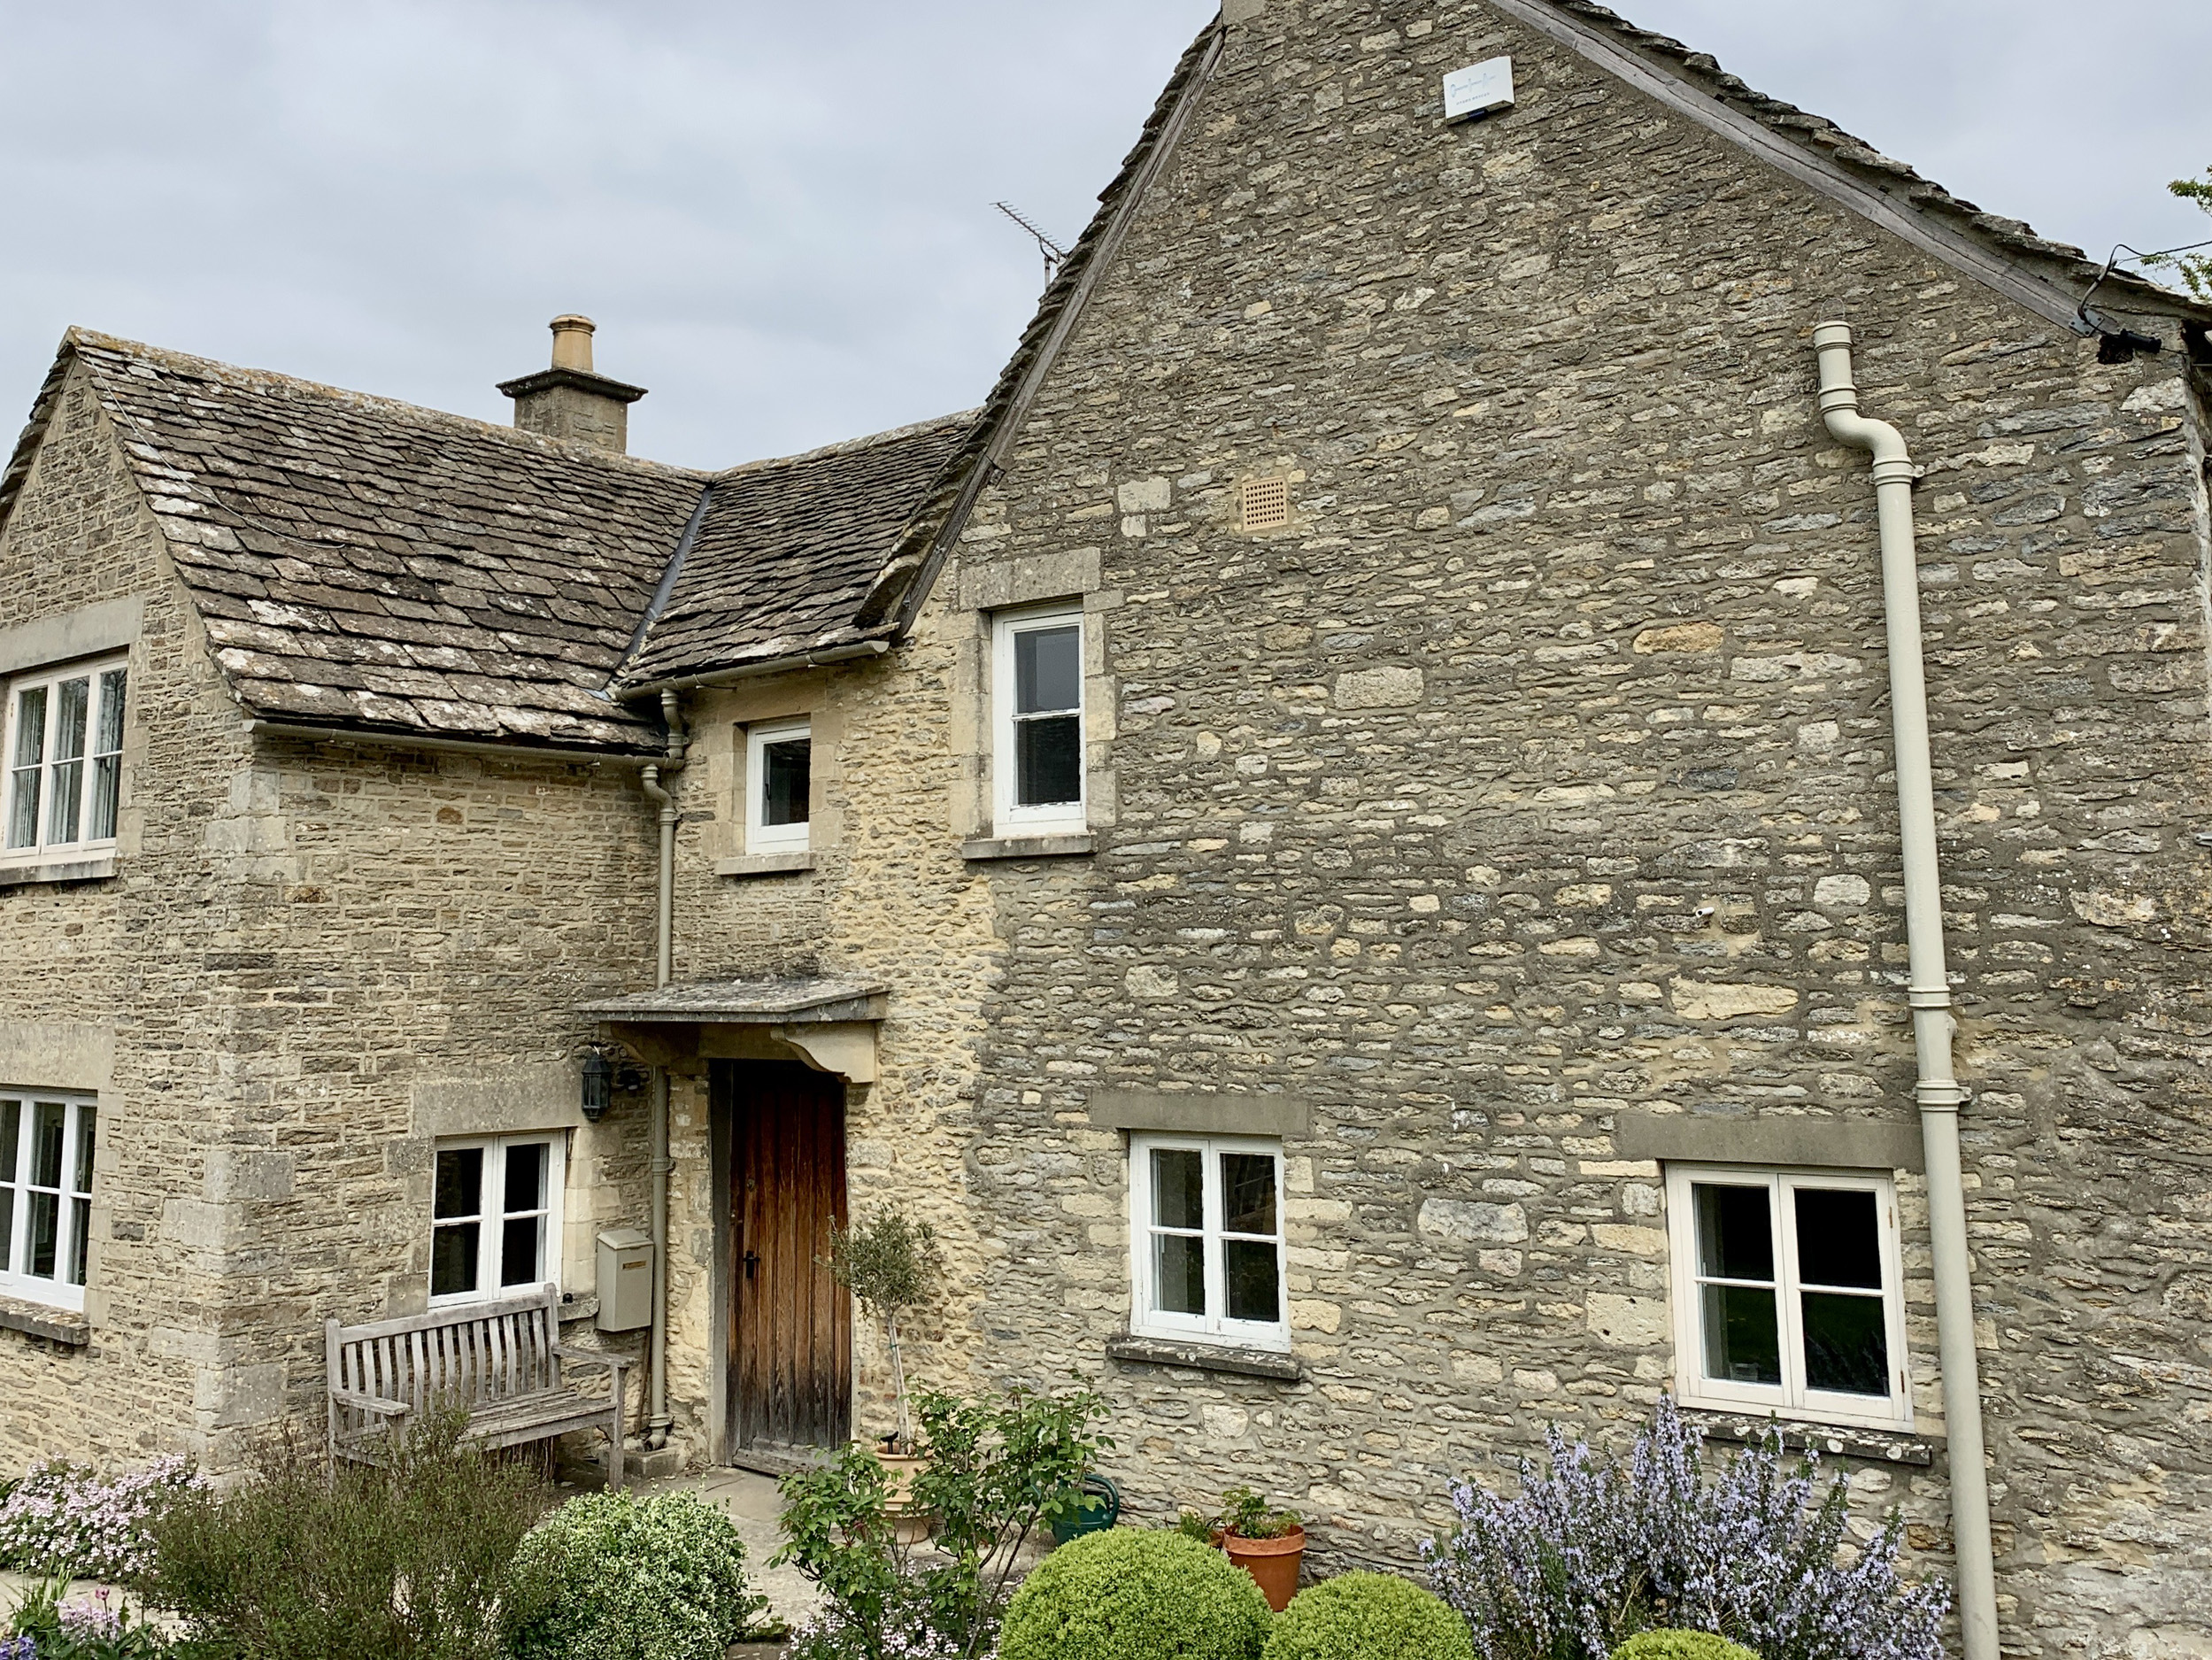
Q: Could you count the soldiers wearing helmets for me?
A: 0